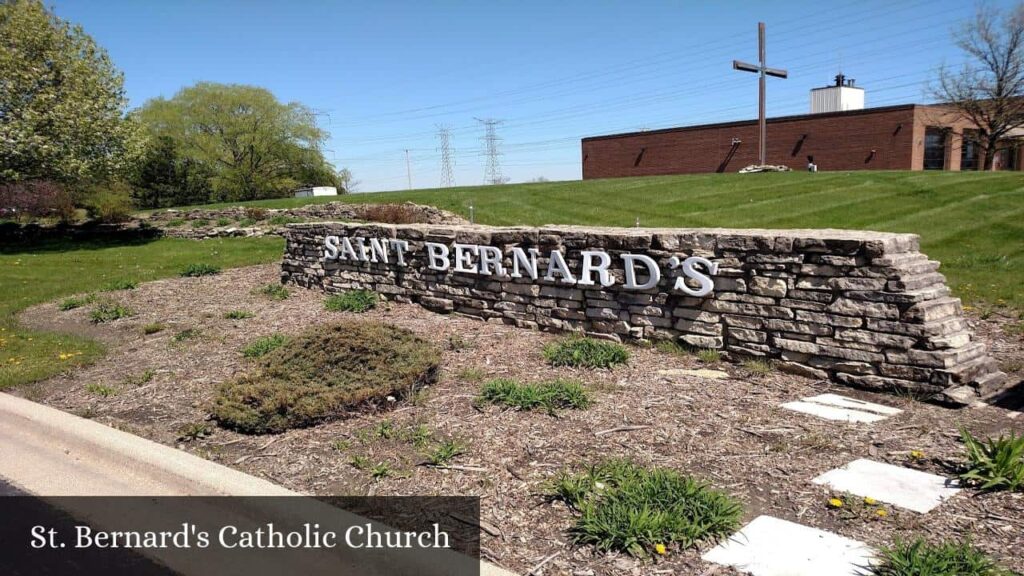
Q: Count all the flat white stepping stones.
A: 3